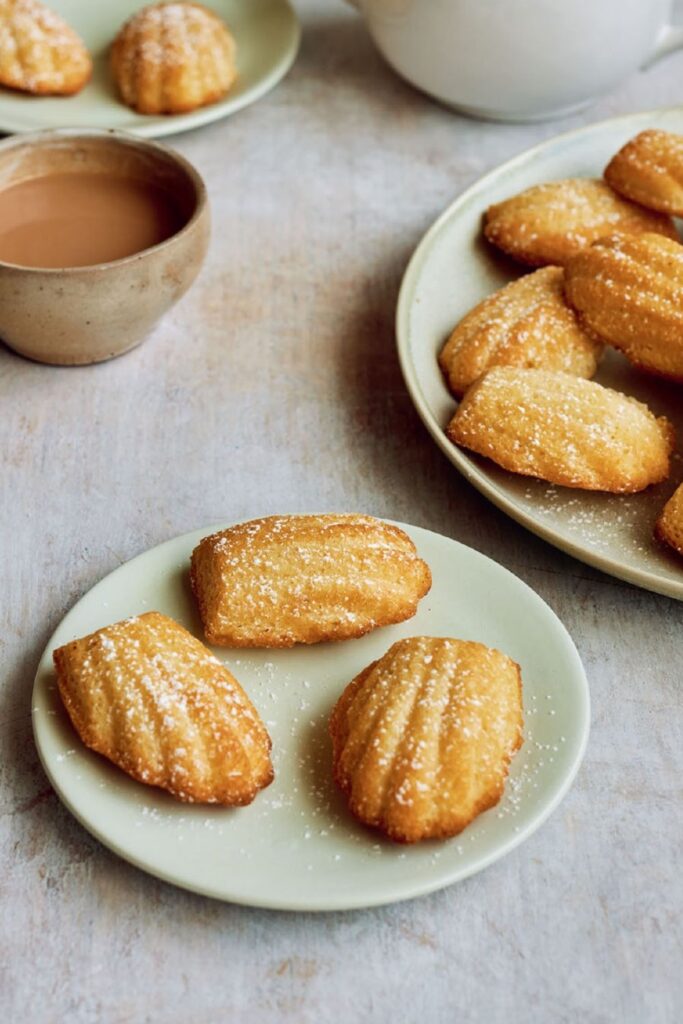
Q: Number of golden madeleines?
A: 11